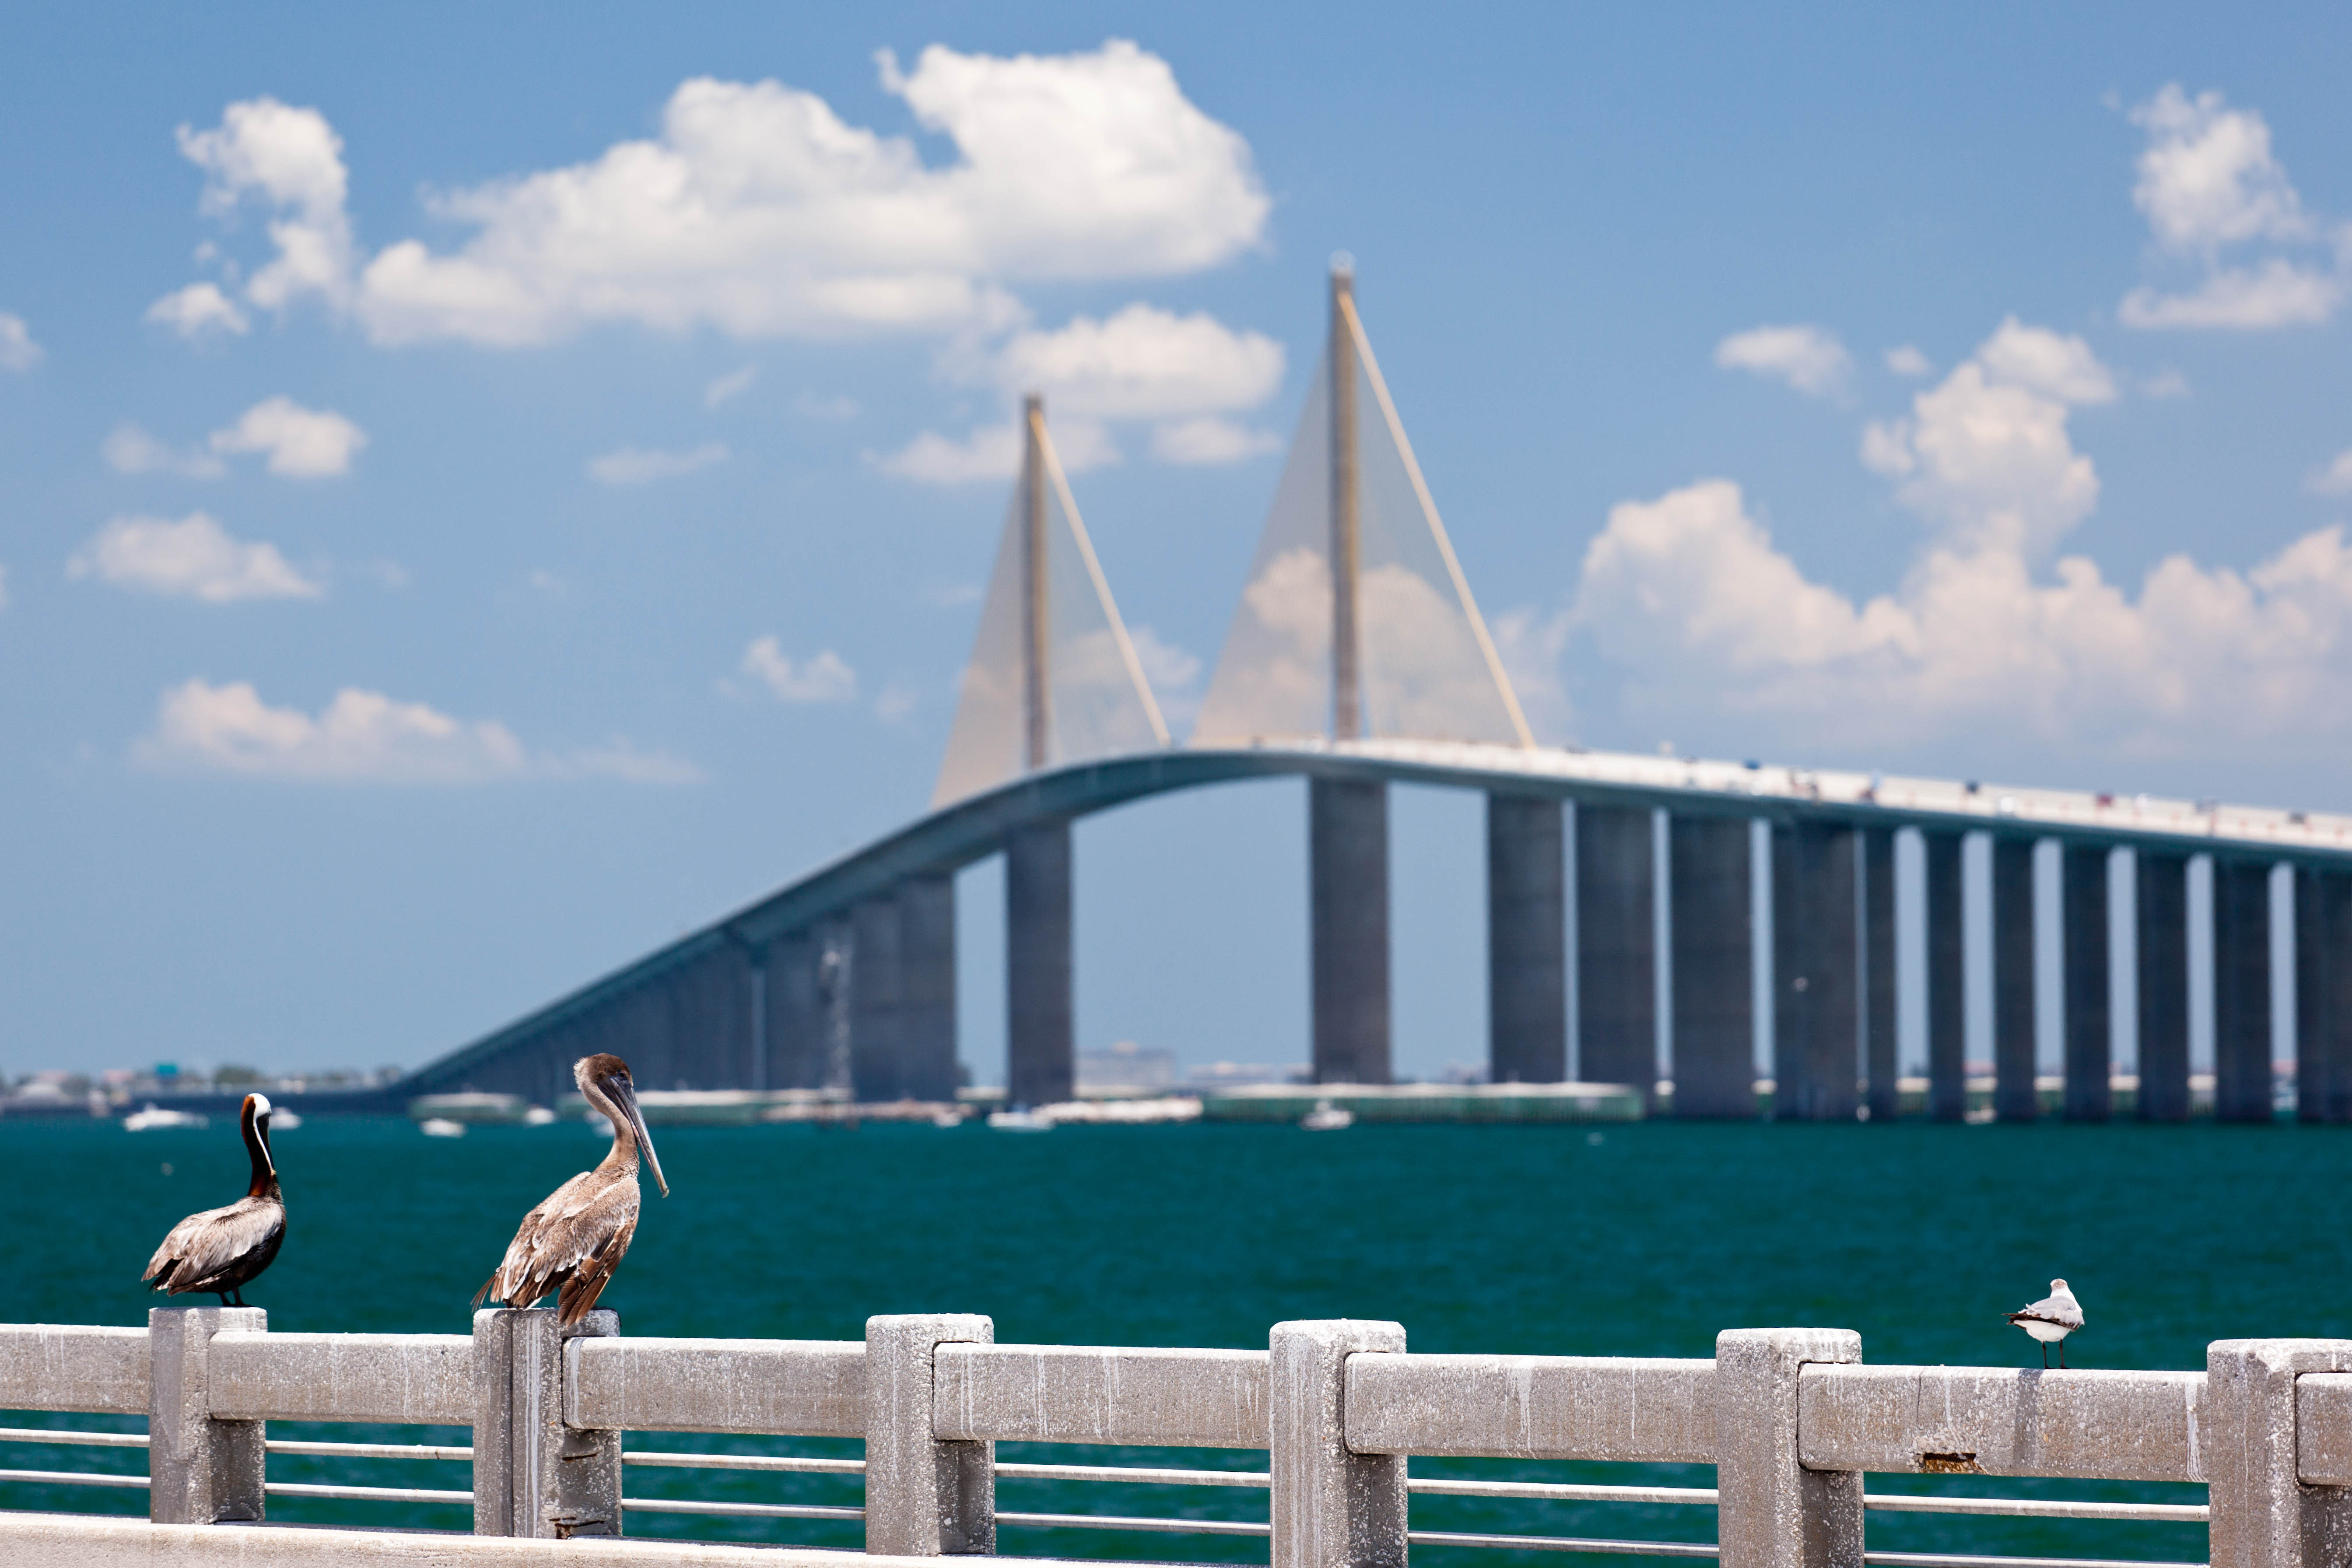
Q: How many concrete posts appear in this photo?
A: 6